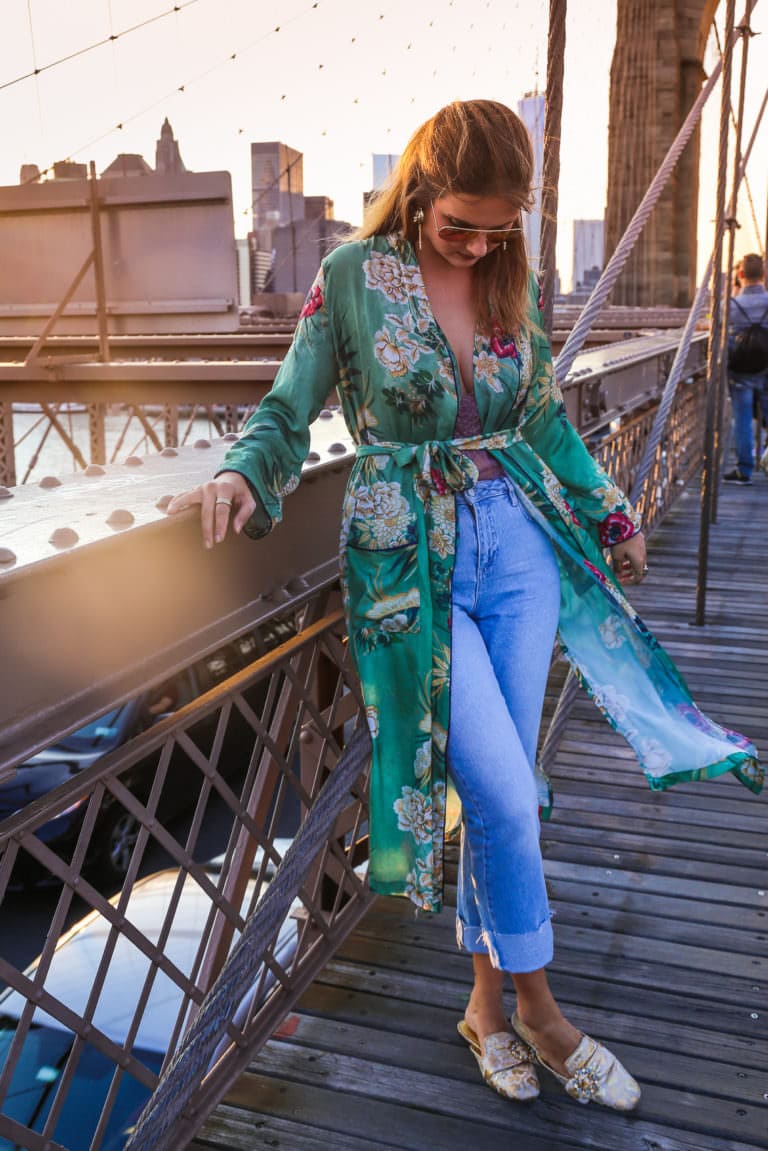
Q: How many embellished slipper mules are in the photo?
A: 2